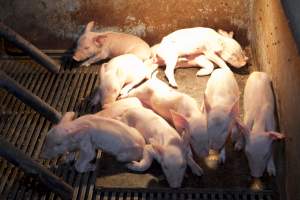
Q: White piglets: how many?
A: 8